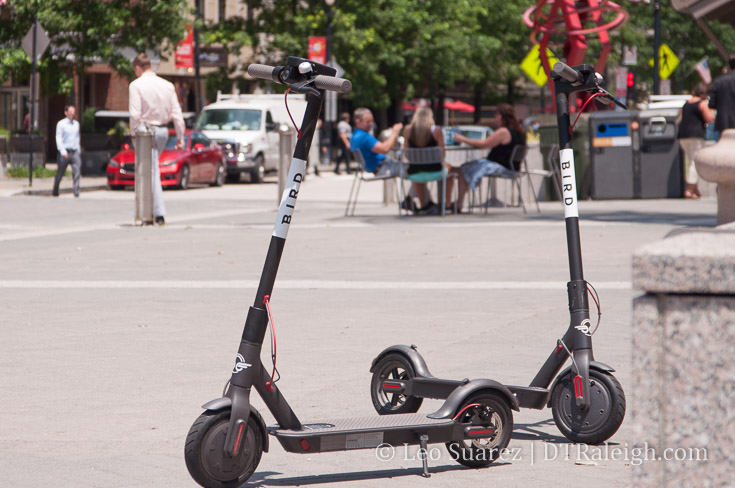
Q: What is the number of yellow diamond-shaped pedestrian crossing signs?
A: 2